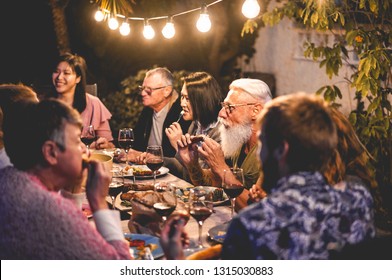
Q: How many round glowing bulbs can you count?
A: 7